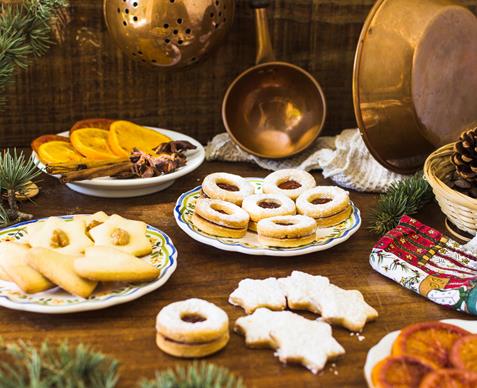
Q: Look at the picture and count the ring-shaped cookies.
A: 7